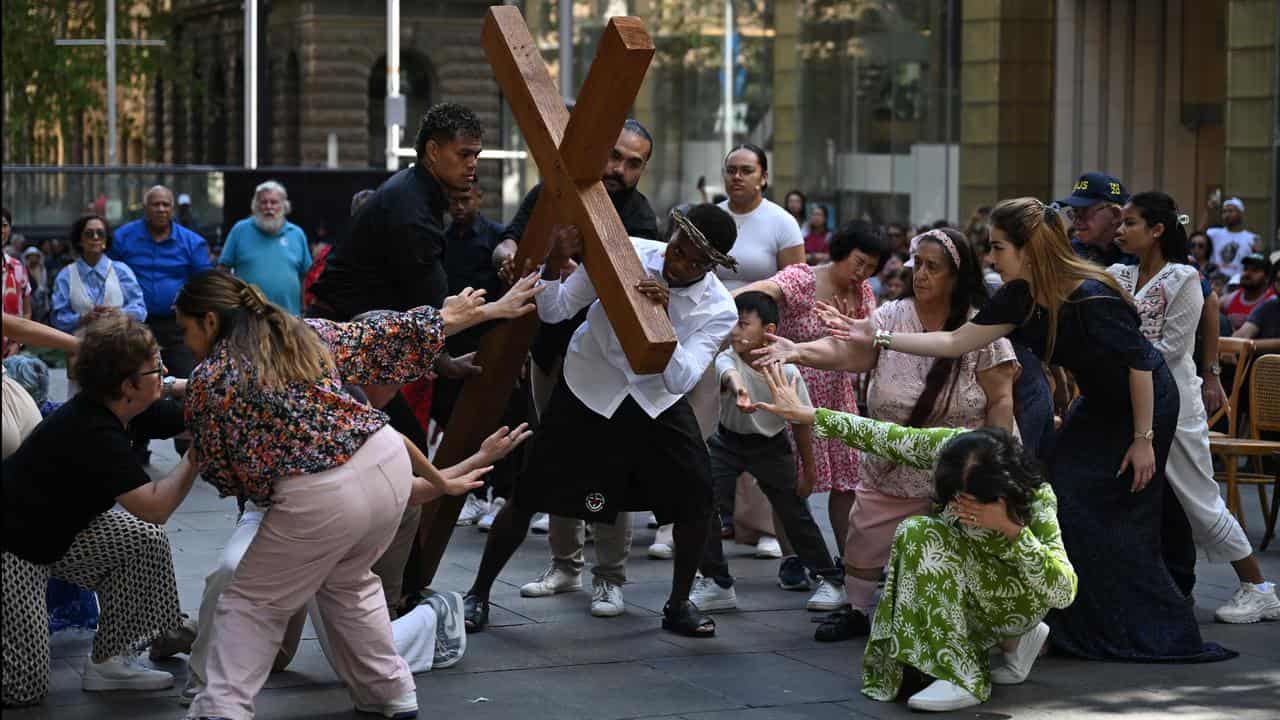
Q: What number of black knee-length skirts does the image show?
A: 1